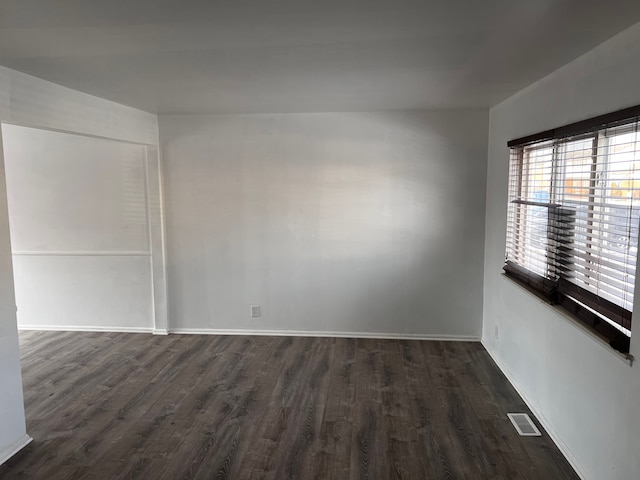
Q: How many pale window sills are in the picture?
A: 1